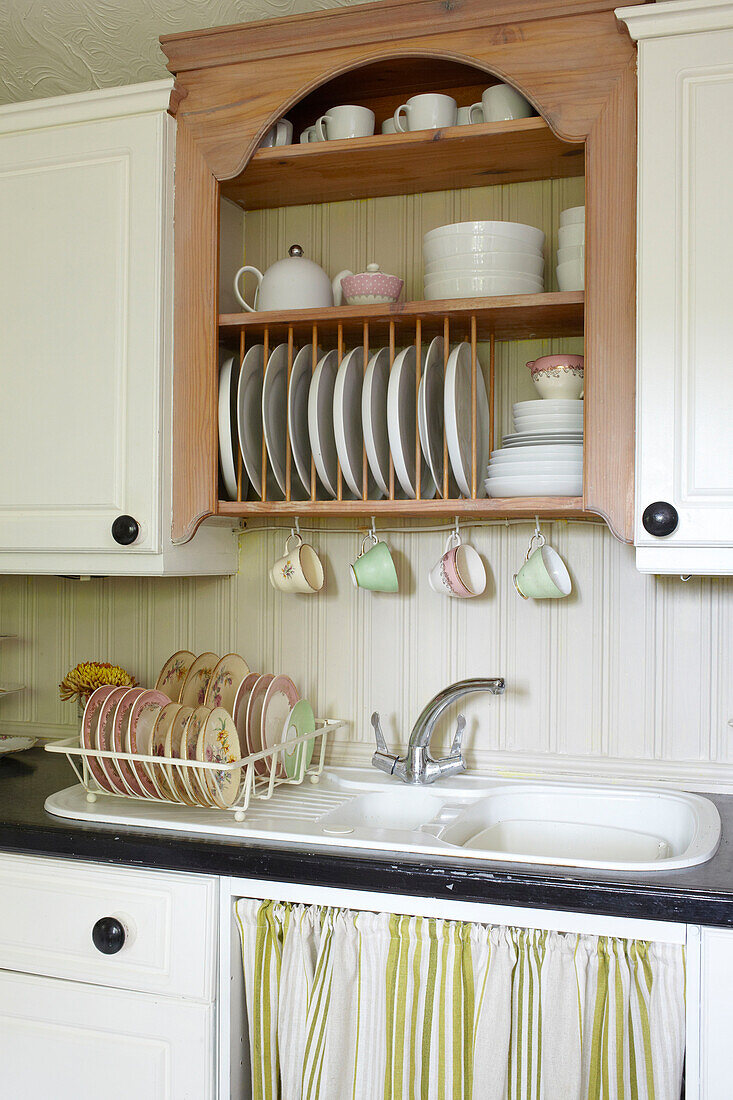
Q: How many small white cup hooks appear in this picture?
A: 4